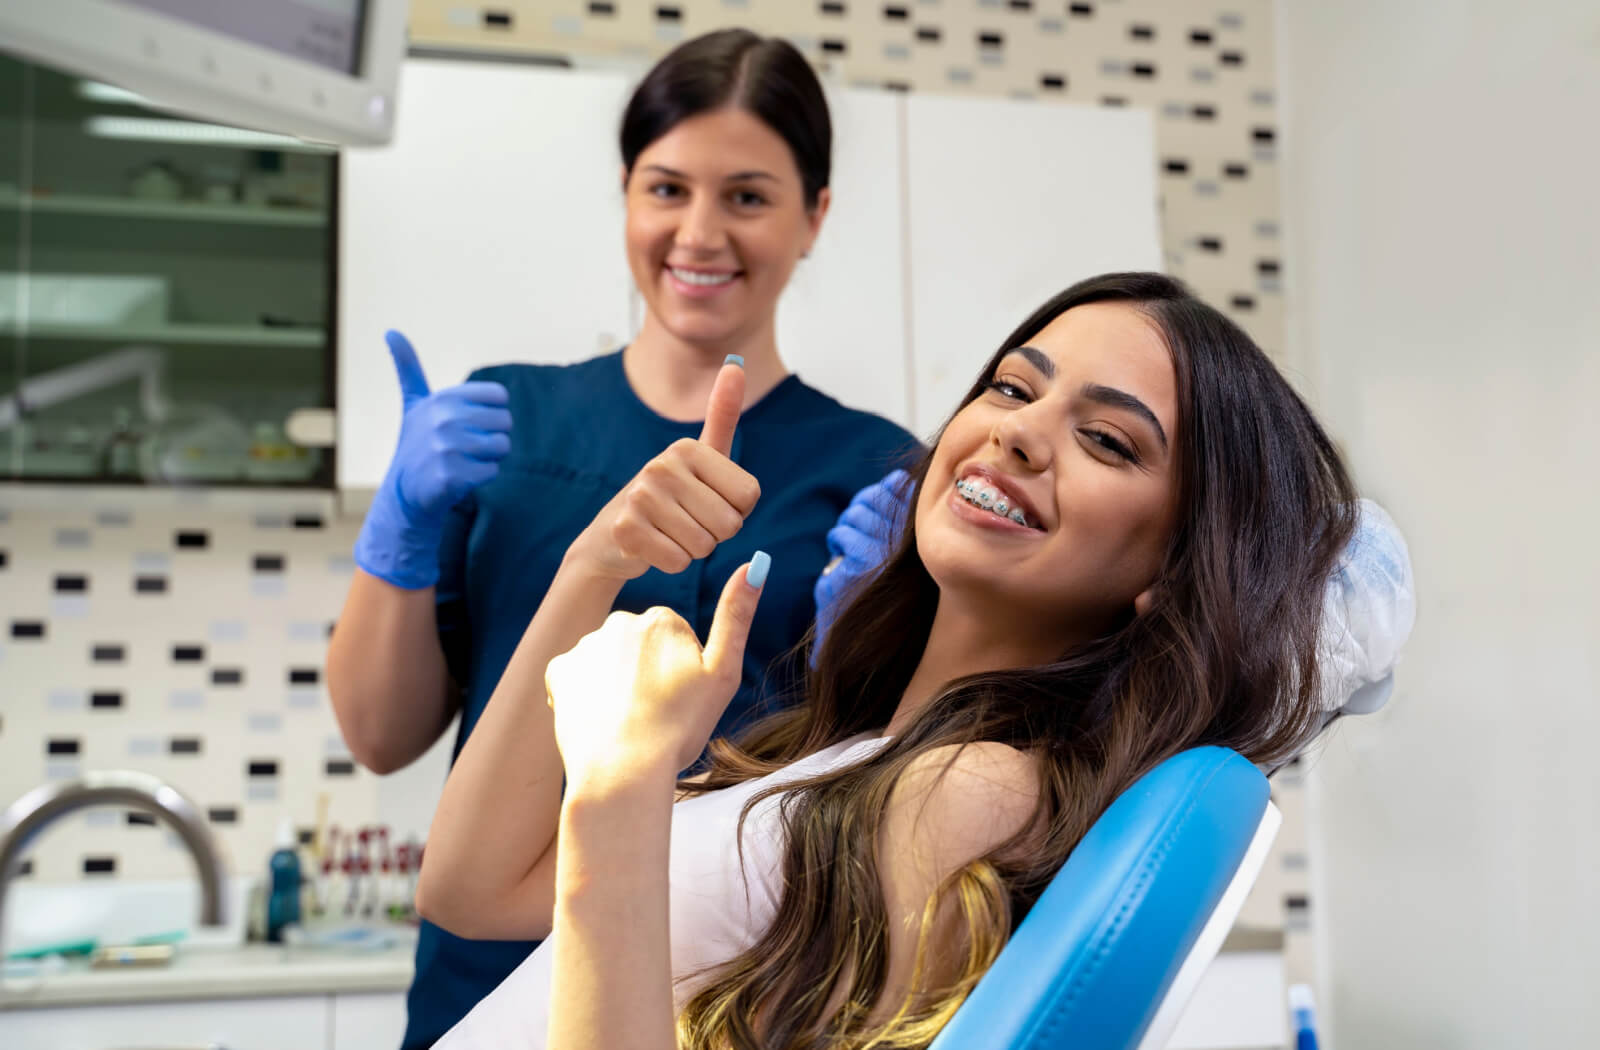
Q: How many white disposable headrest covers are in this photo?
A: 1